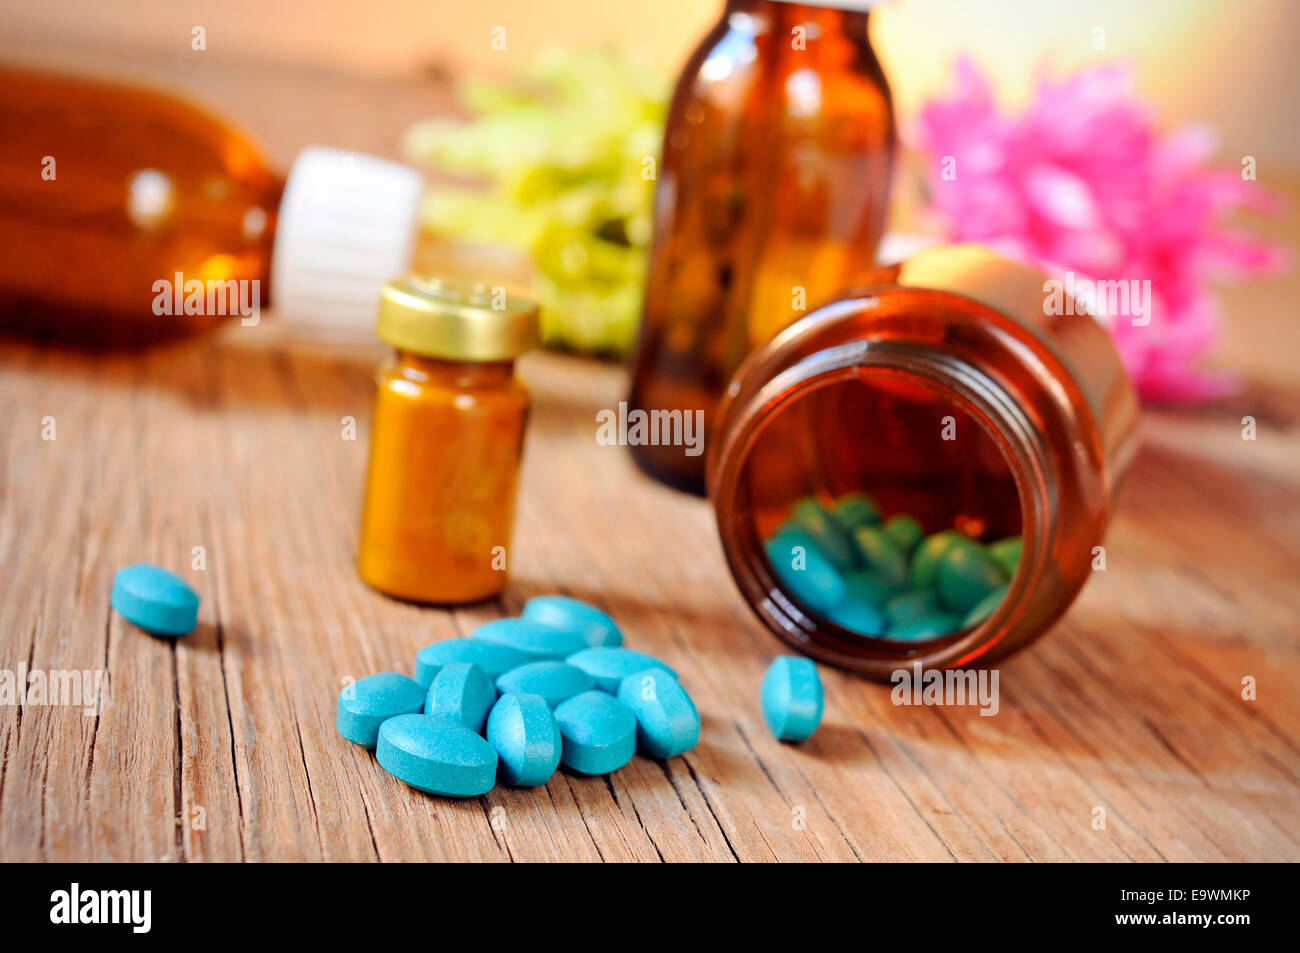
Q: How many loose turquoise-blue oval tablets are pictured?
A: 13